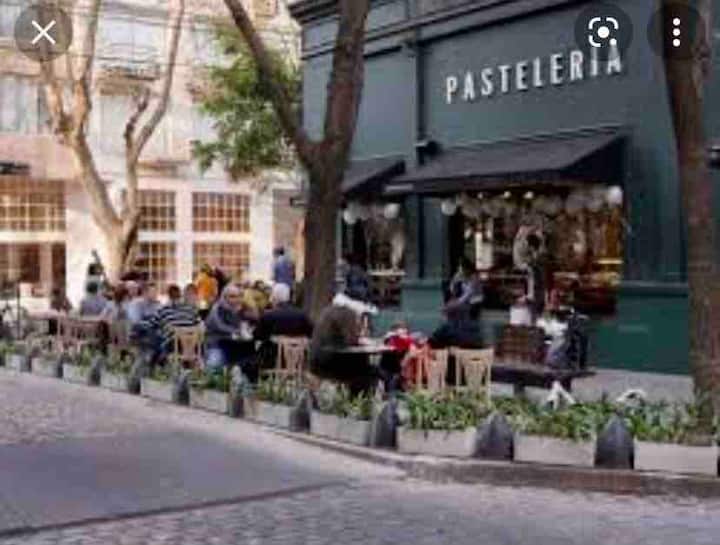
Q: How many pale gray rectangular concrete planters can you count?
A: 11